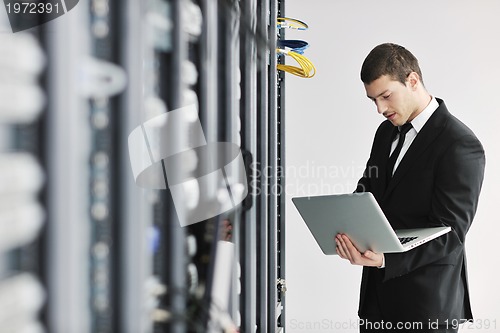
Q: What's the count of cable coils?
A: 3